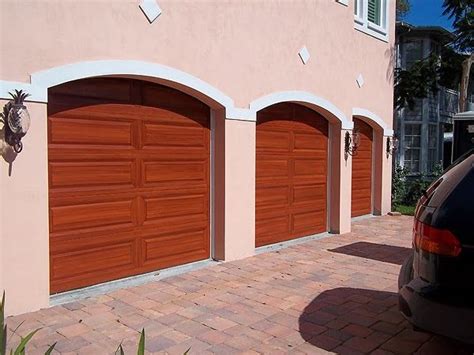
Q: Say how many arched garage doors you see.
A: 3